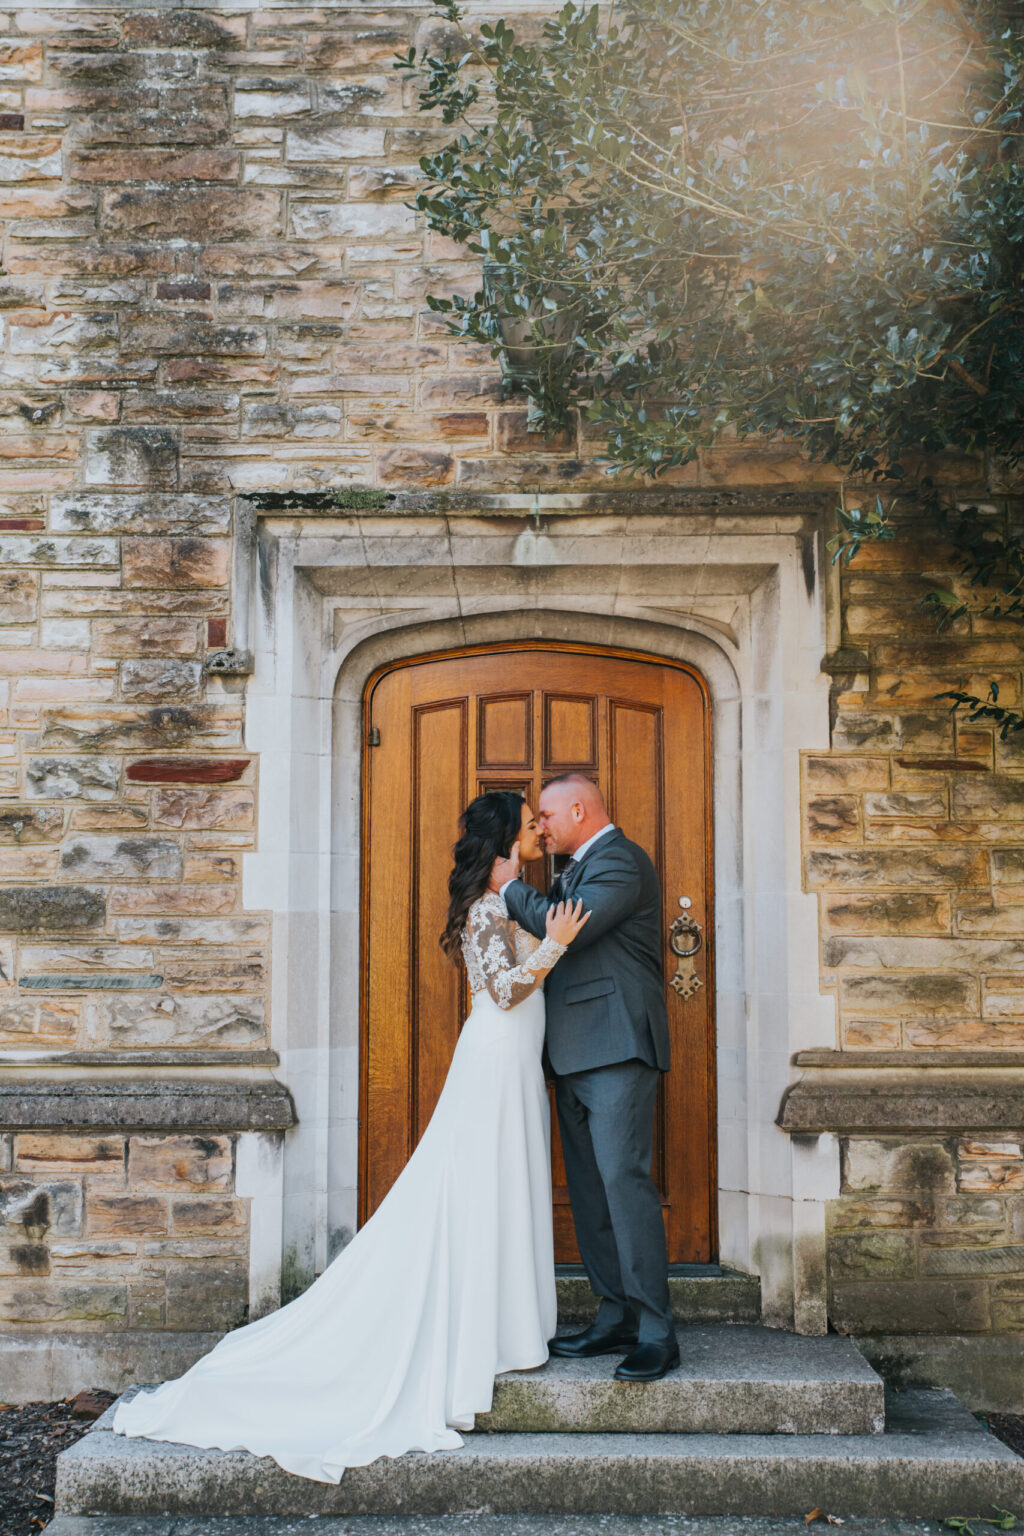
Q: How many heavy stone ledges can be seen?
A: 2